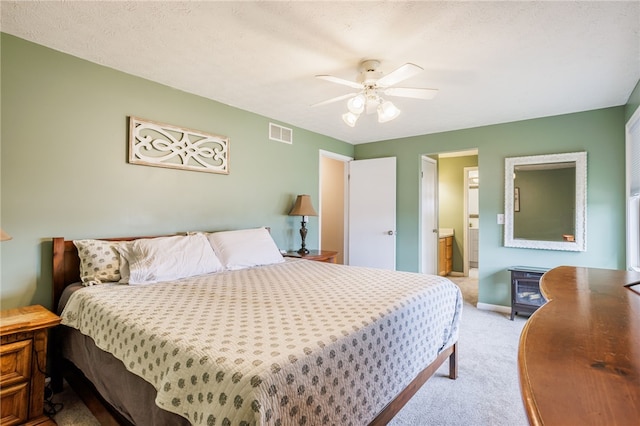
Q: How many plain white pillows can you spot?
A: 2